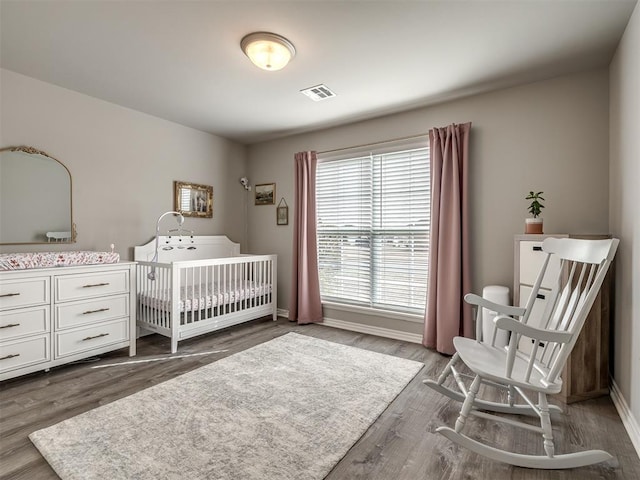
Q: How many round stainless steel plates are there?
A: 0